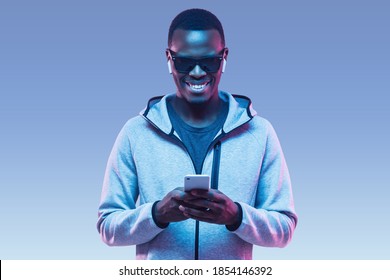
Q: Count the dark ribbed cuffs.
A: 2